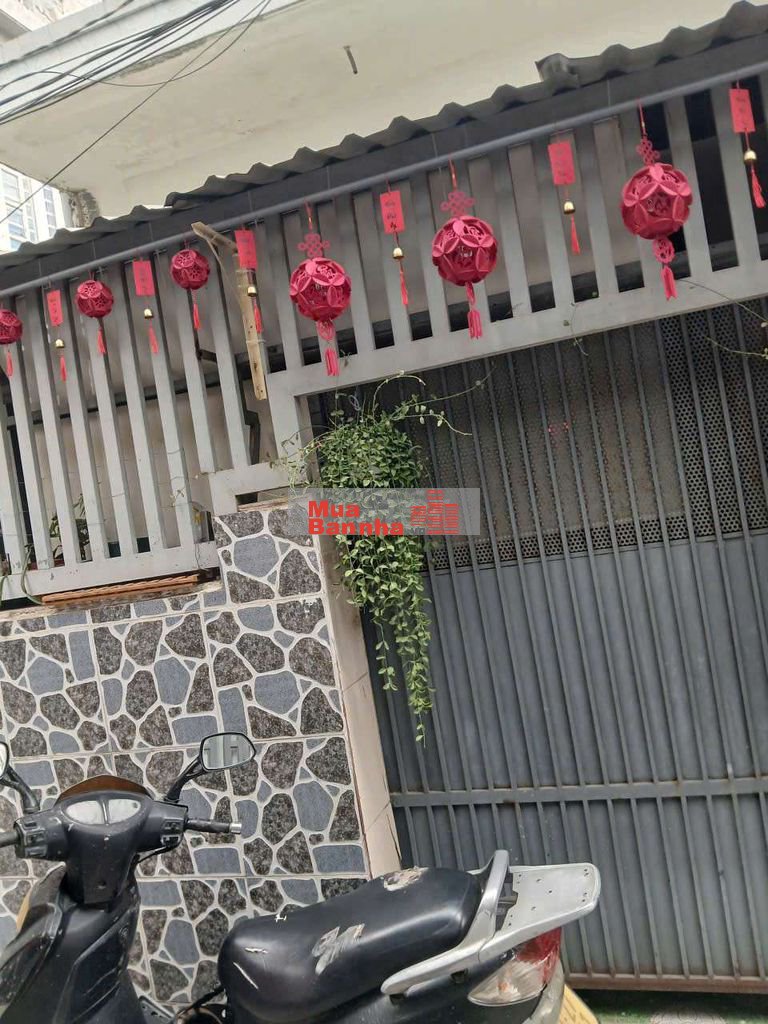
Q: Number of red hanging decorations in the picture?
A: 12